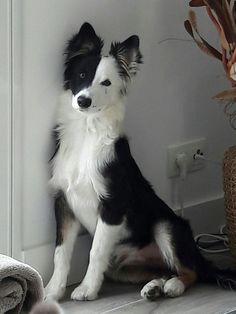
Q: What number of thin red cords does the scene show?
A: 0